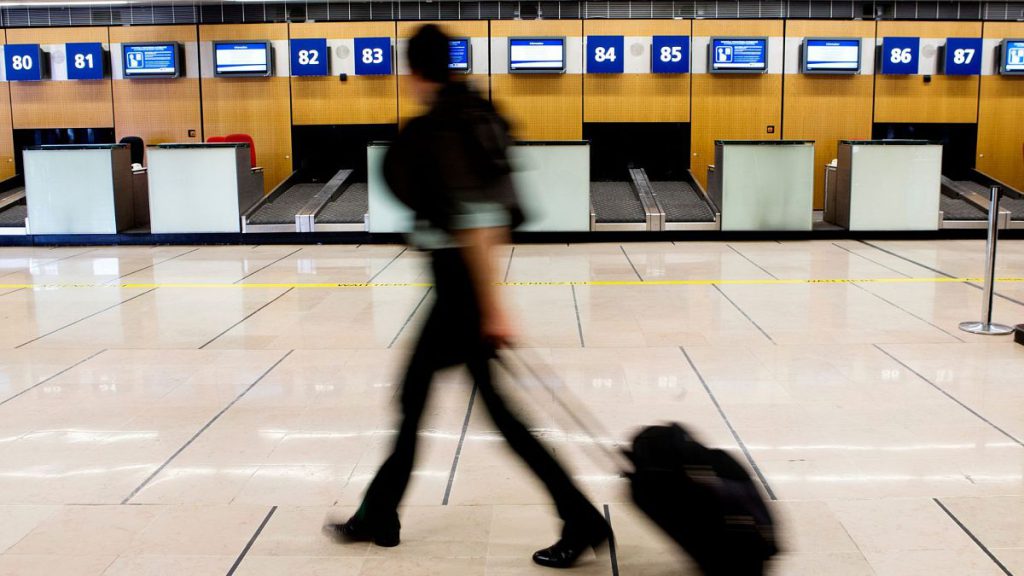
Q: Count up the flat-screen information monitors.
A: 7